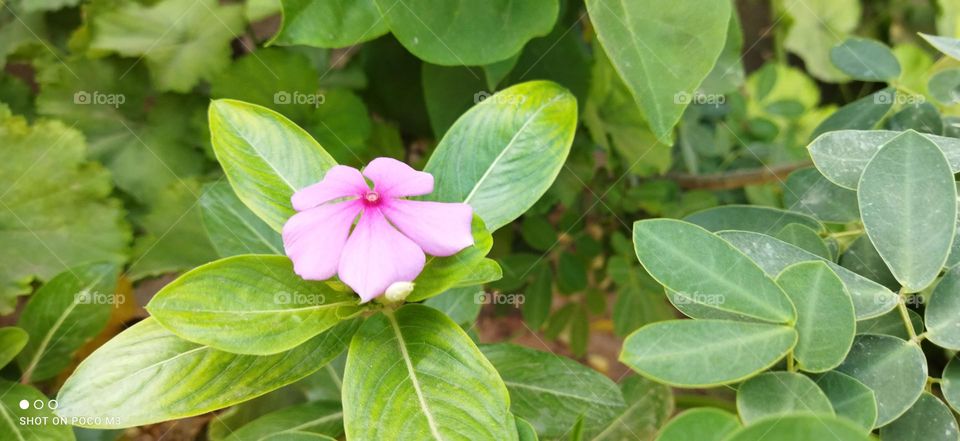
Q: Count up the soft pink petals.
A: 5